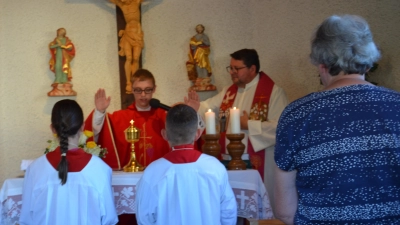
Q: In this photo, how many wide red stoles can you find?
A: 1